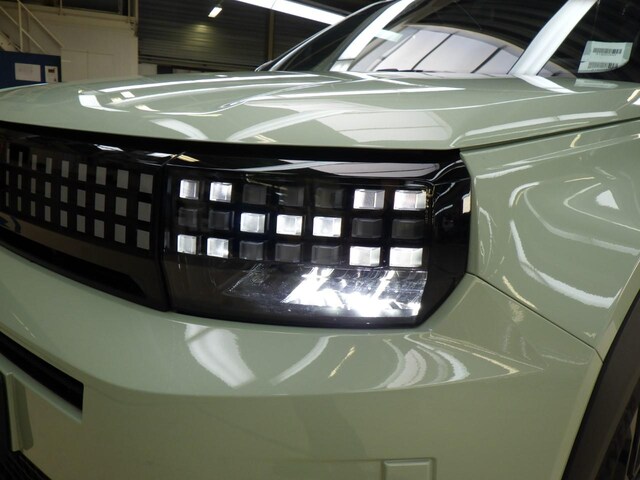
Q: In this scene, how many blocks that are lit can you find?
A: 11